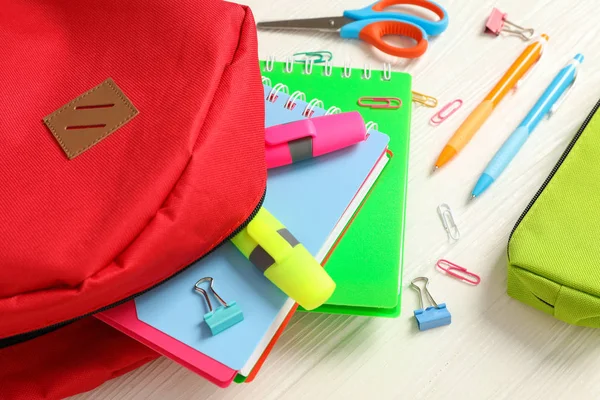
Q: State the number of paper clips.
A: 6